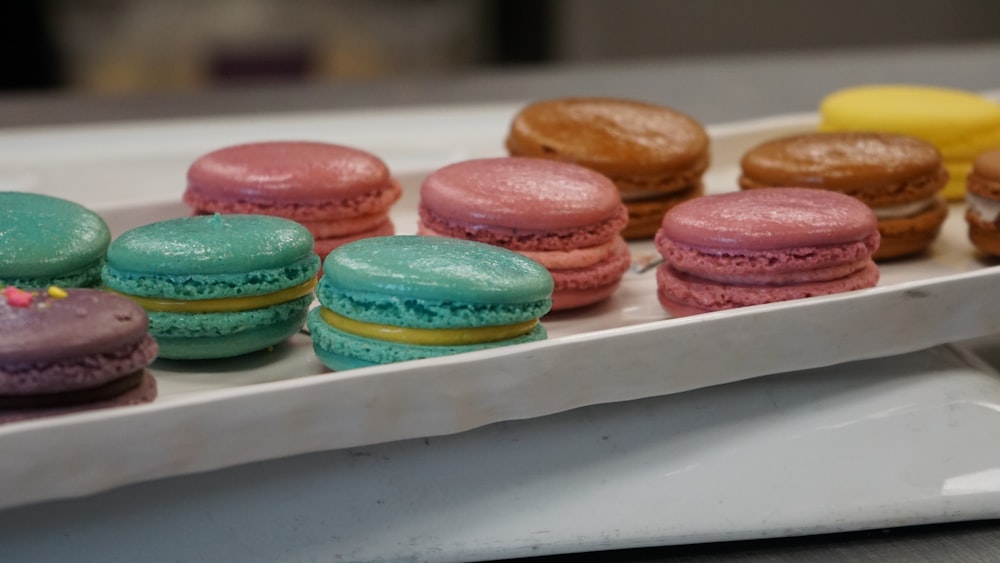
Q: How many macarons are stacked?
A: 0